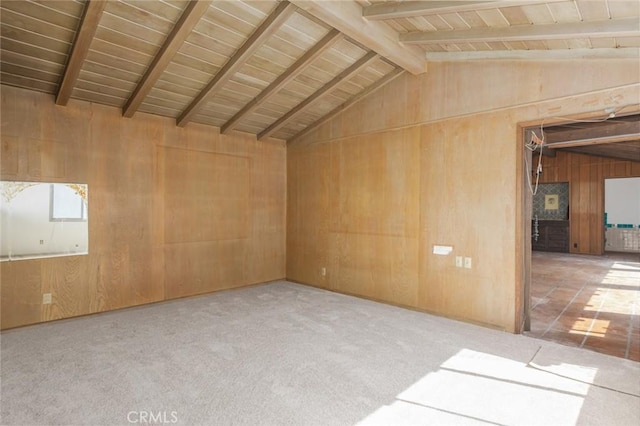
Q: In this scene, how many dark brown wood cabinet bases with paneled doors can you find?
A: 1